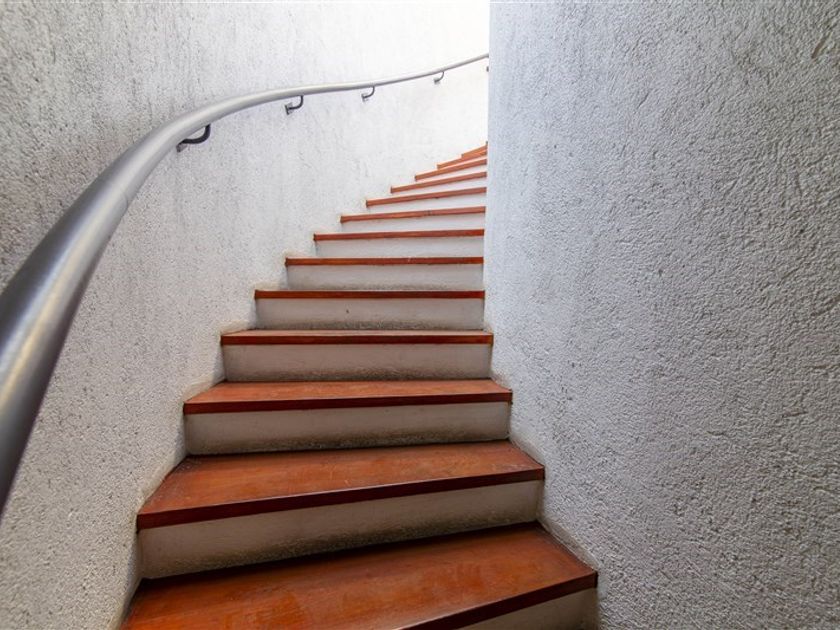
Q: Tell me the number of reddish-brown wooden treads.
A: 13